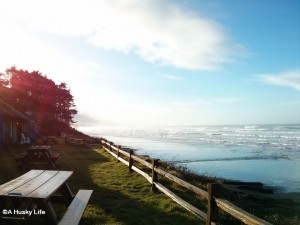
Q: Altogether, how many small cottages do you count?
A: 1